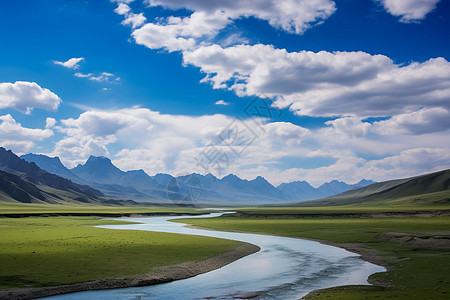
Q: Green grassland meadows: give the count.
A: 2